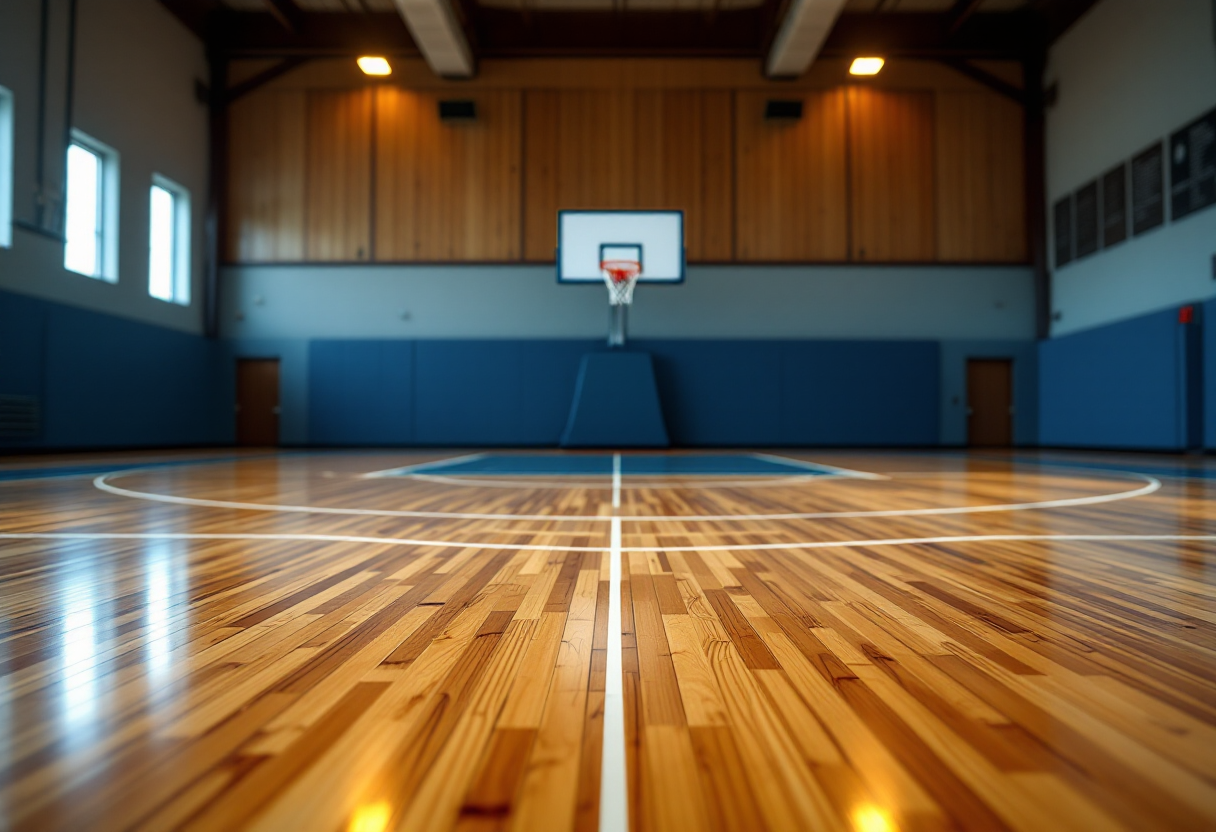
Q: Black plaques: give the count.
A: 5